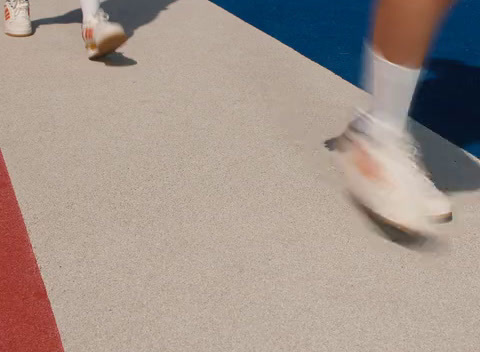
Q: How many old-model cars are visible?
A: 0